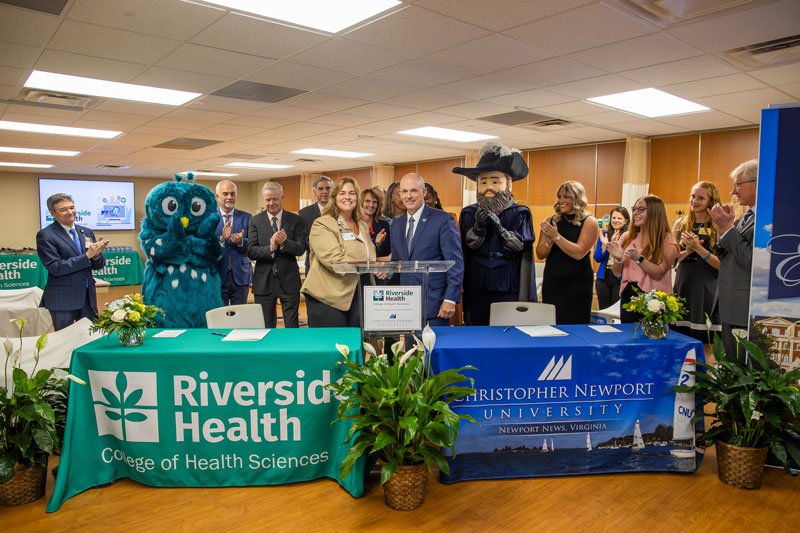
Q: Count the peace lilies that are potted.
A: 3